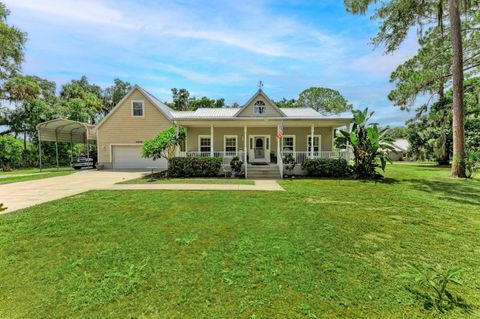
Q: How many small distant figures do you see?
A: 0